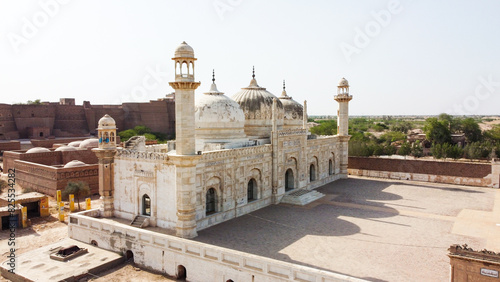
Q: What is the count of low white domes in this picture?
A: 5